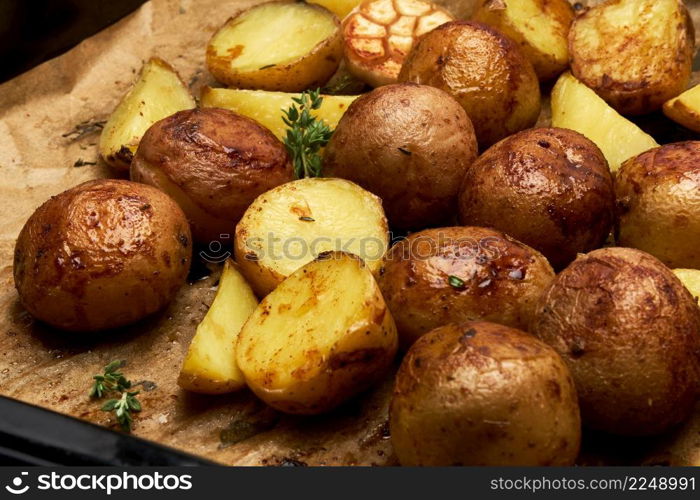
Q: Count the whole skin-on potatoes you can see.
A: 9